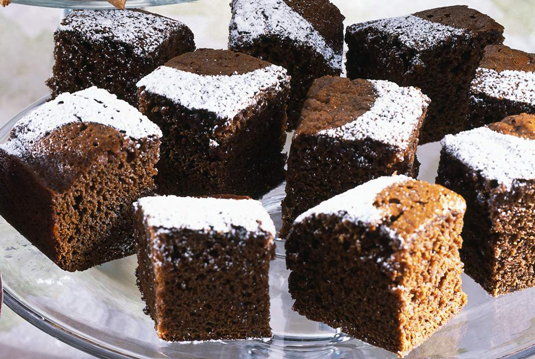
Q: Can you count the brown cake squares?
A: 10